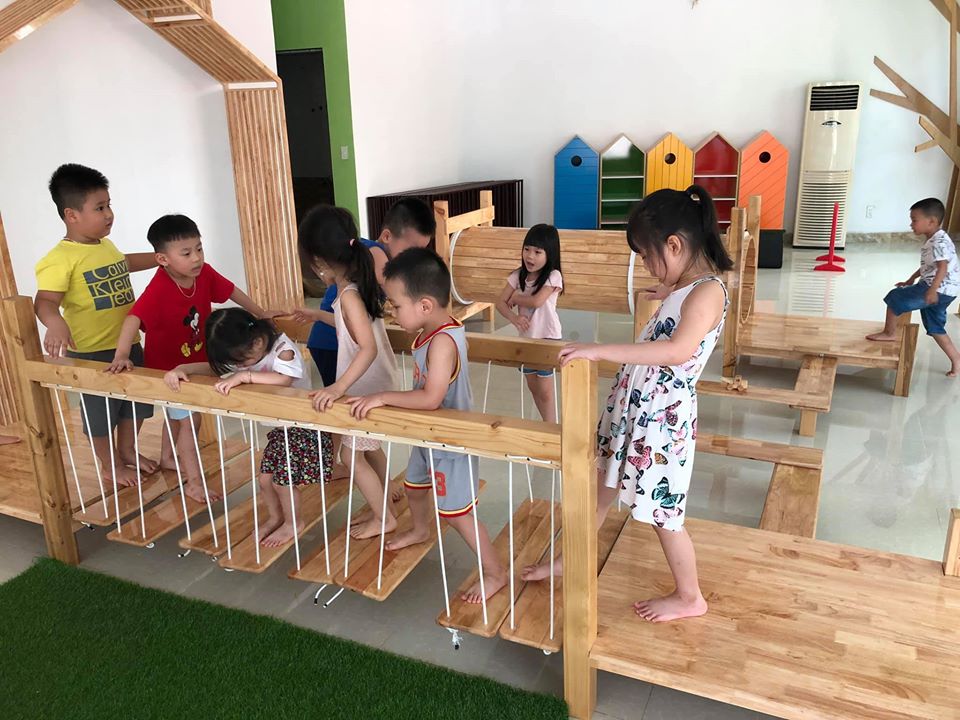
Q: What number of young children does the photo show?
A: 9